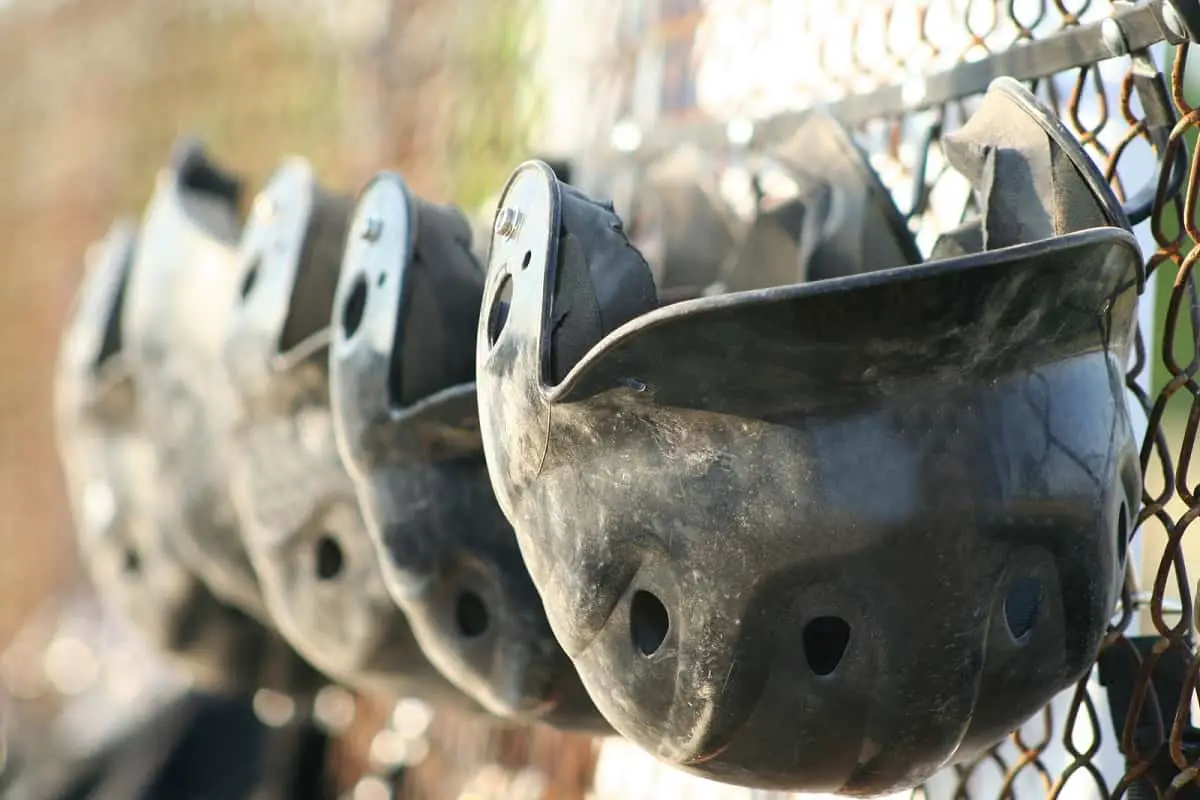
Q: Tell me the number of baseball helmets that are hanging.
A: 5